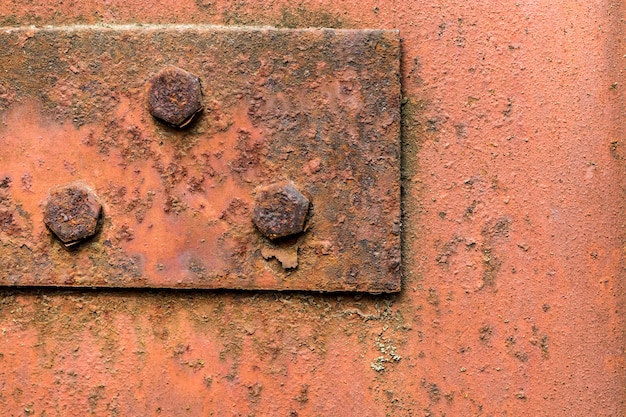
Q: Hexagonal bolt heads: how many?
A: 3